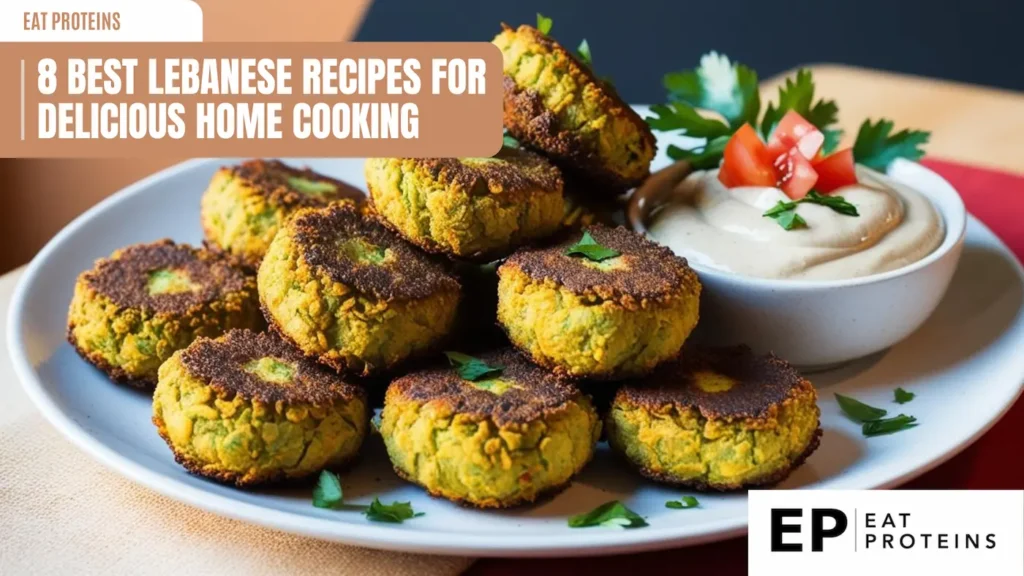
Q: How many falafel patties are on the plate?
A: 9